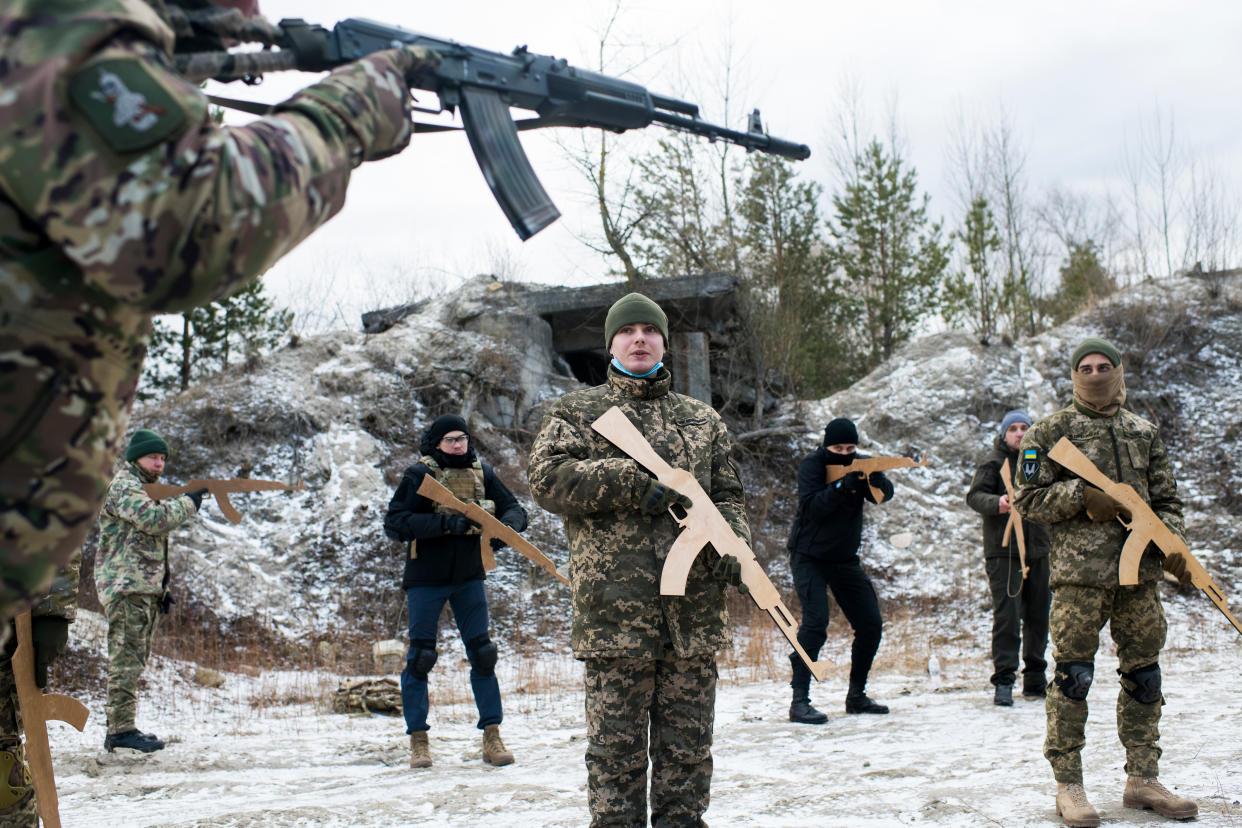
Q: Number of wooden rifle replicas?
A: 7